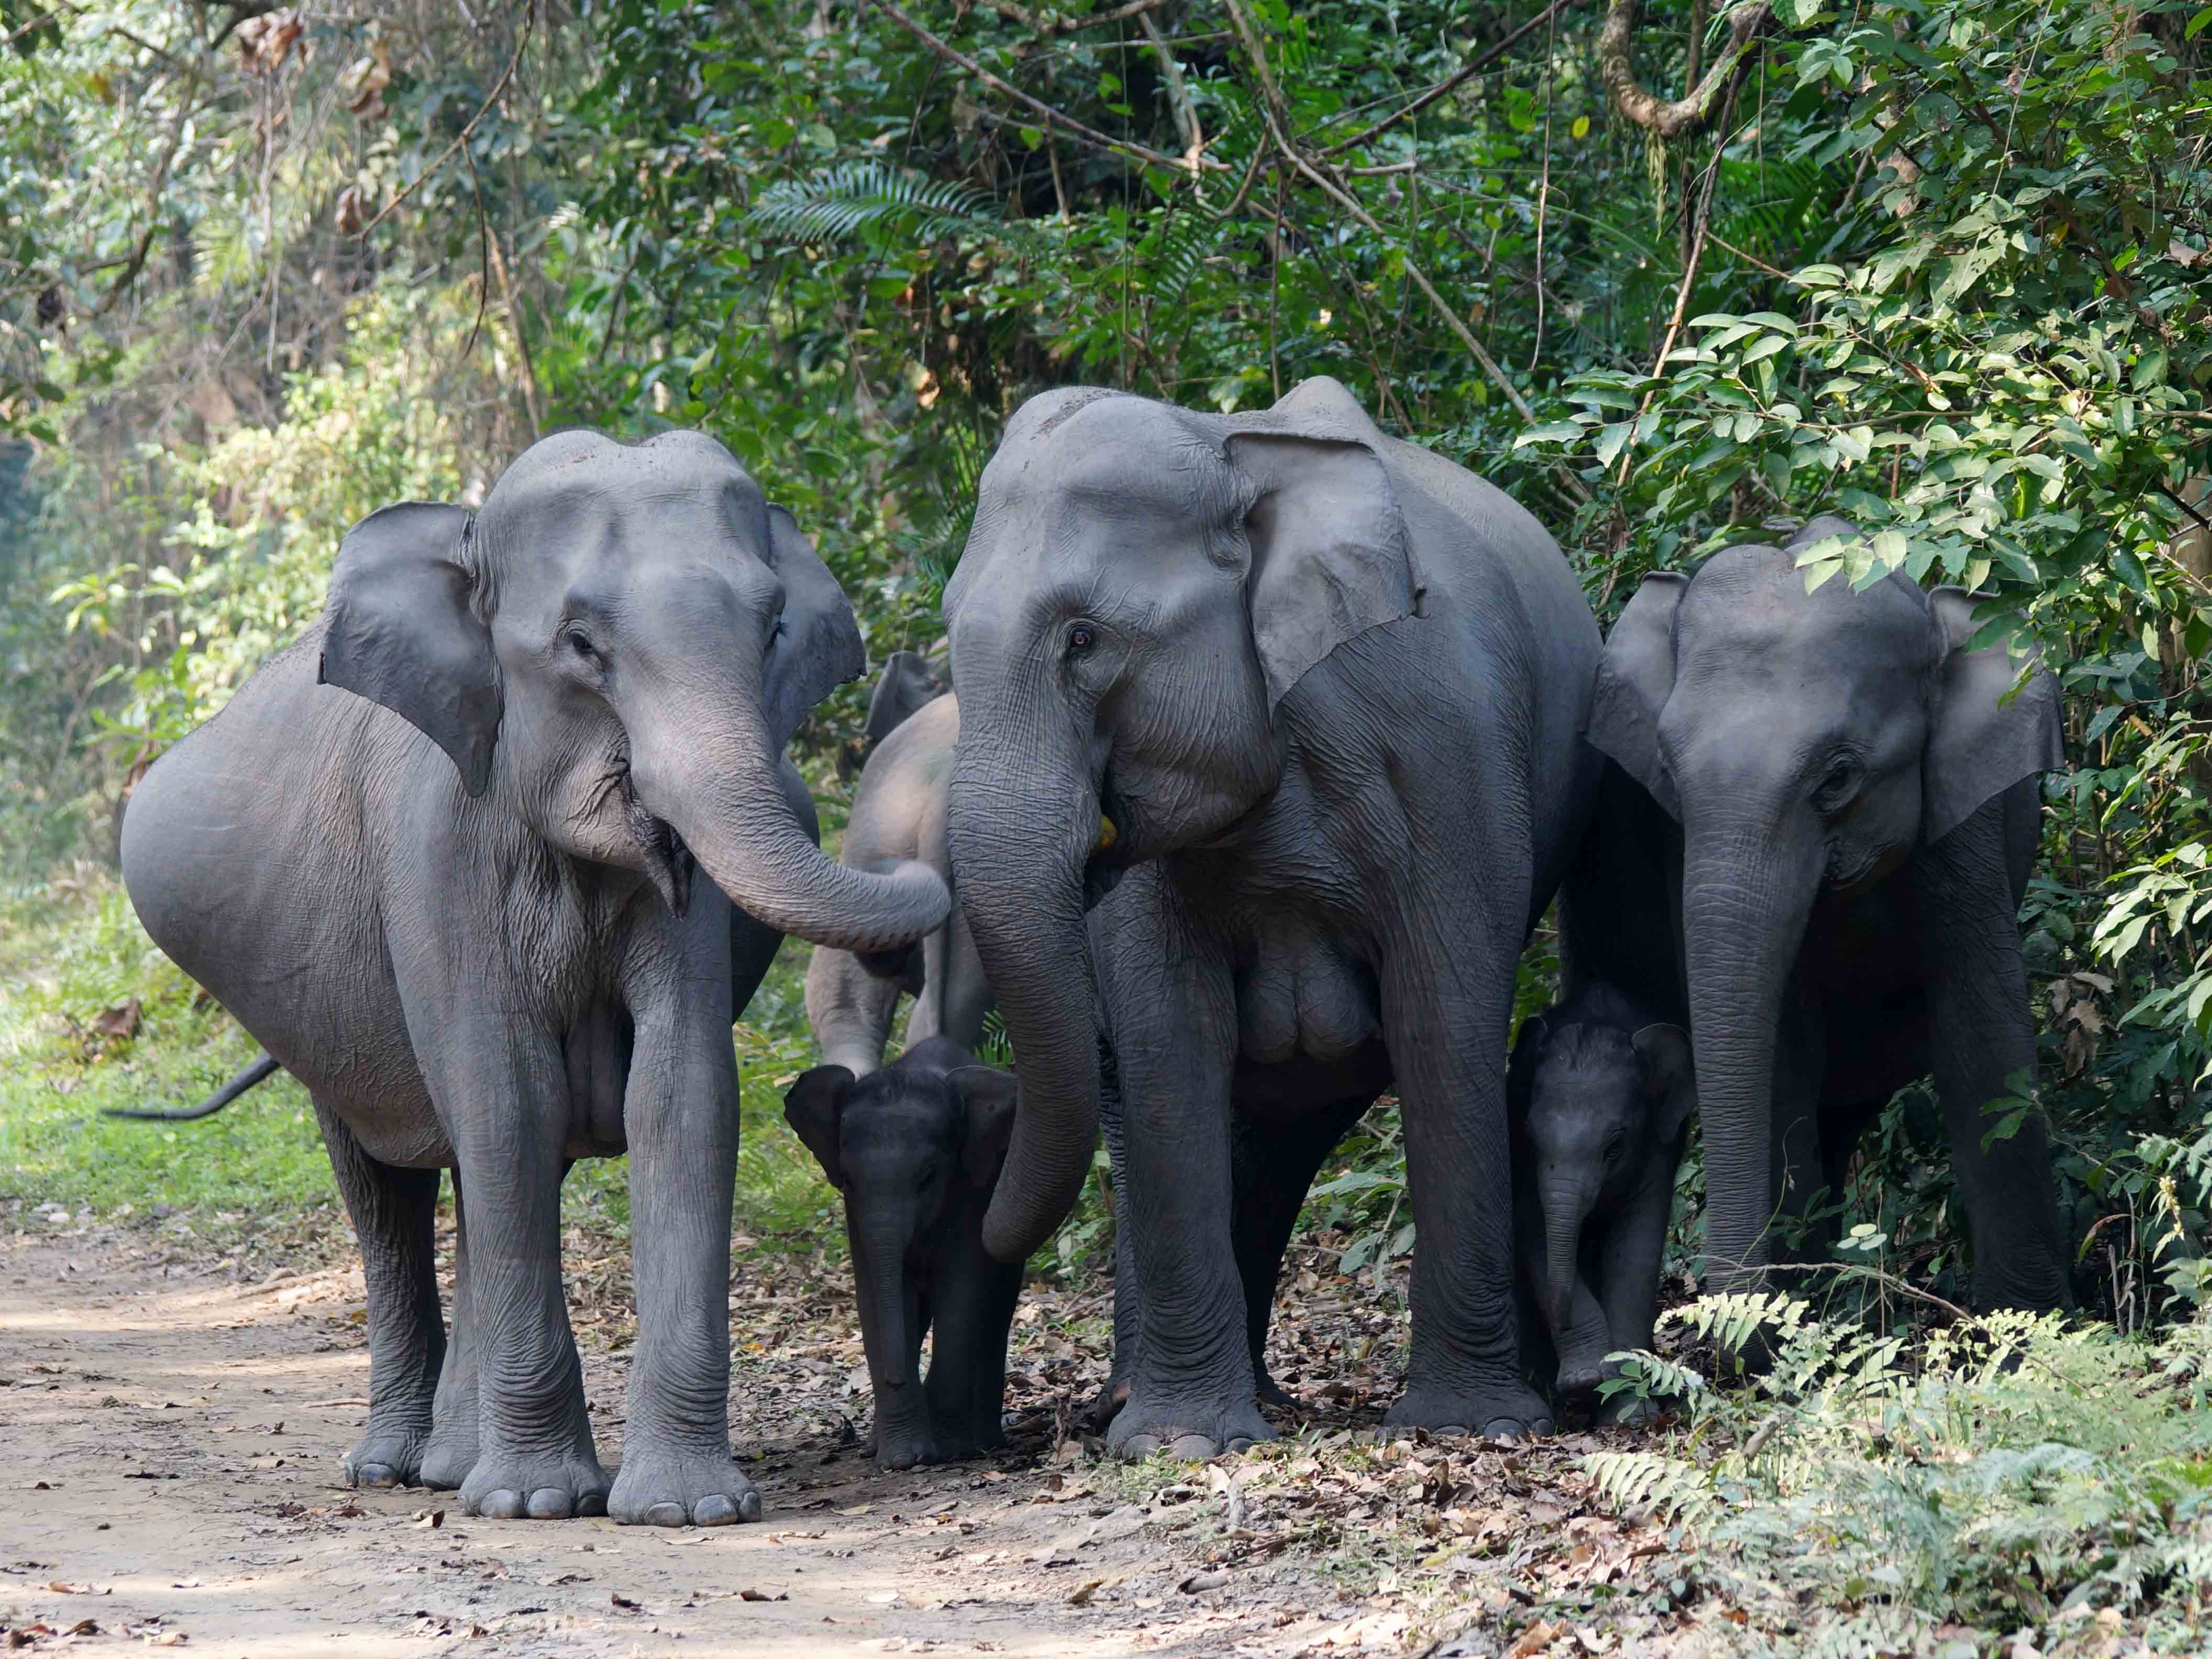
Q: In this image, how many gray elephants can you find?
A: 6